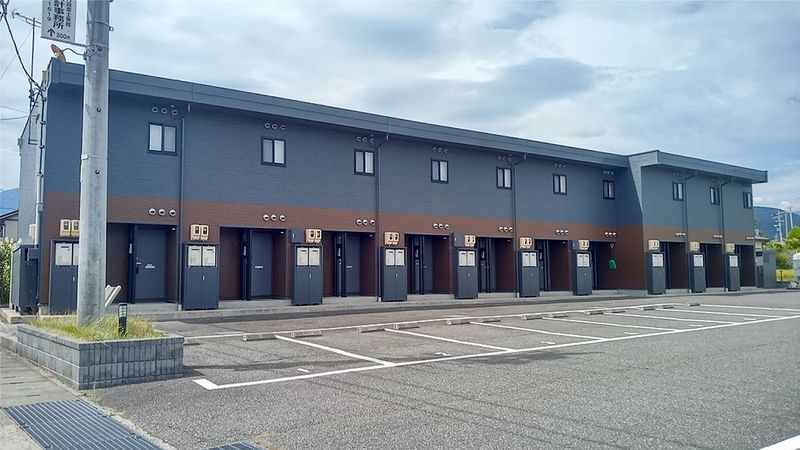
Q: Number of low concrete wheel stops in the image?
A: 14